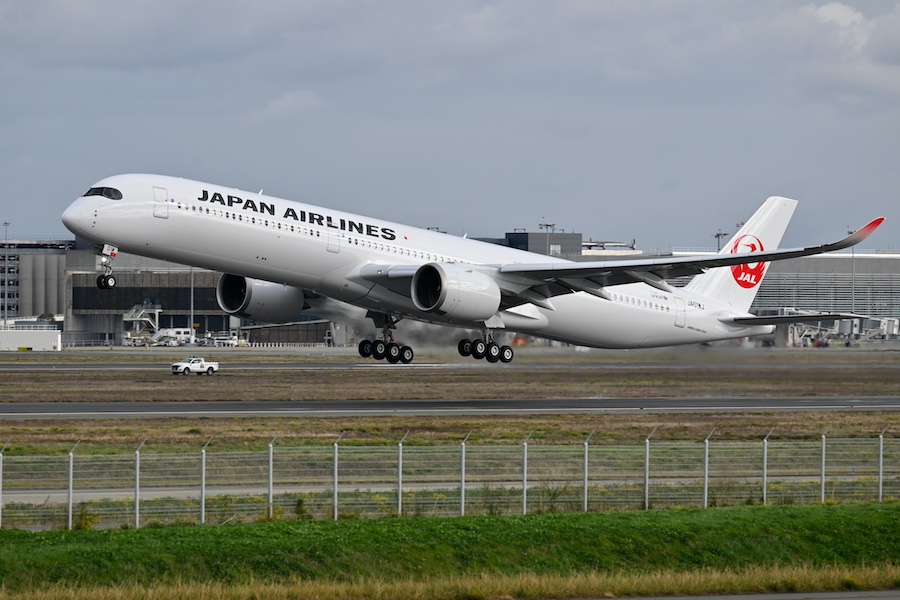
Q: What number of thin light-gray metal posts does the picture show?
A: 15